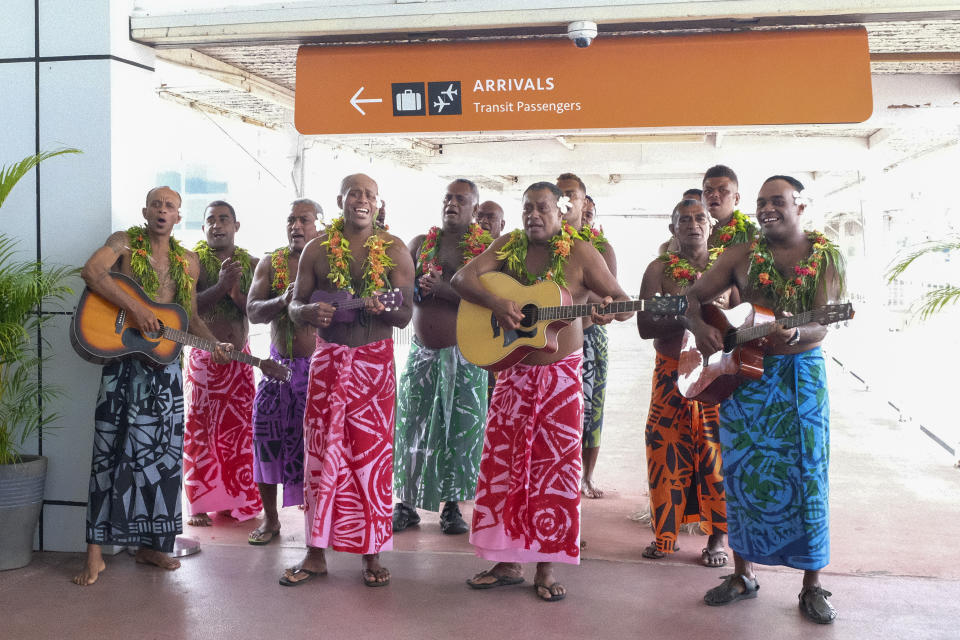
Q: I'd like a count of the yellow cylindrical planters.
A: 0